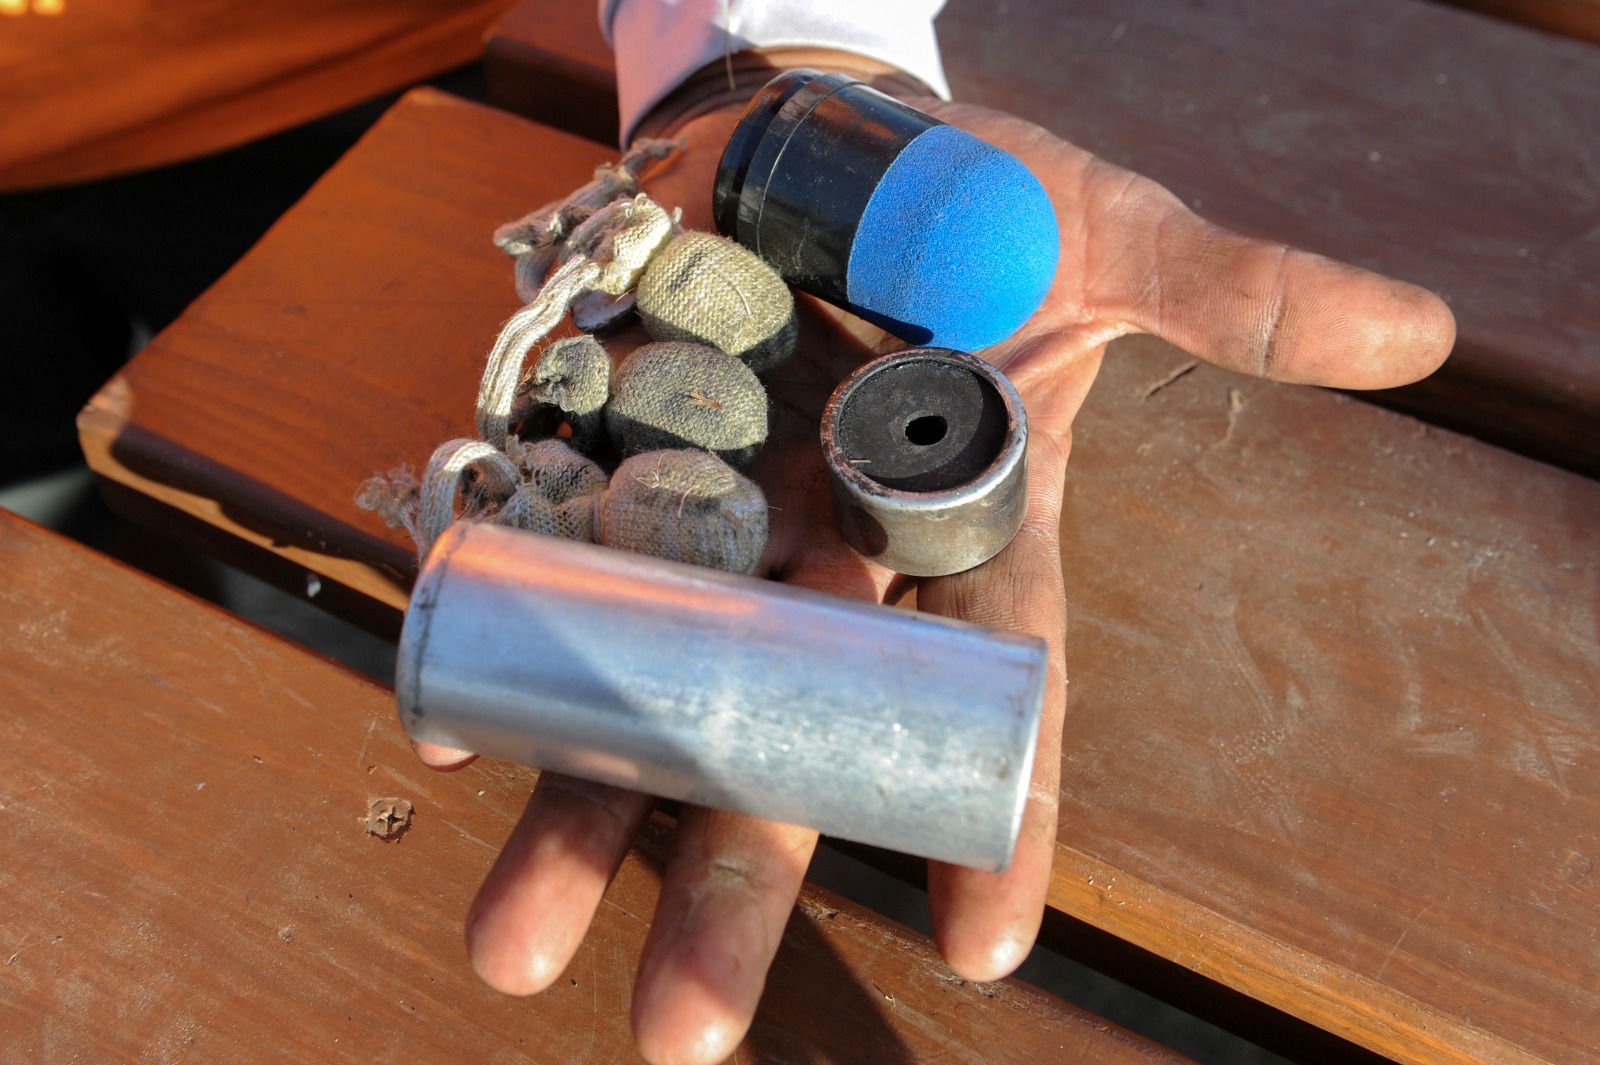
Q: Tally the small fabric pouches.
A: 3